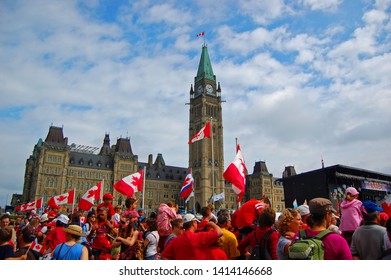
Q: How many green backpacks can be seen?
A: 1